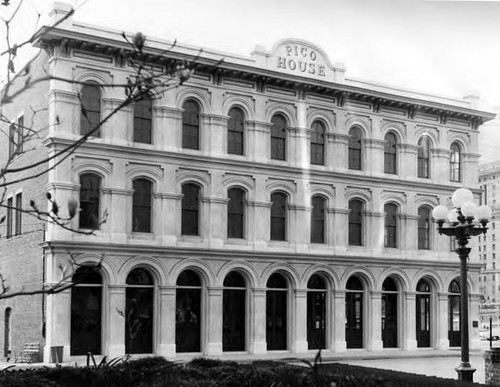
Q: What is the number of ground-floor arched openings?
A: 10